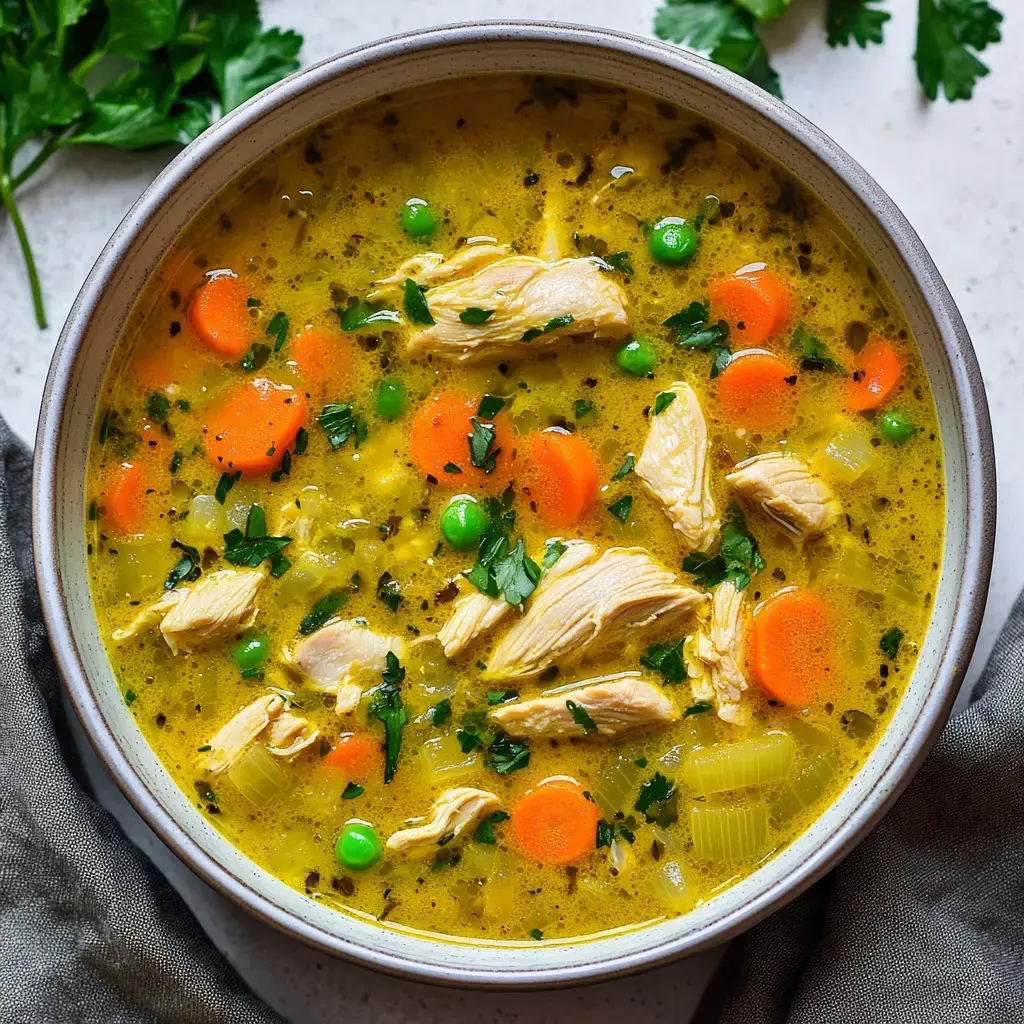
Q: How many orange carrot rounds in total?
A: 12